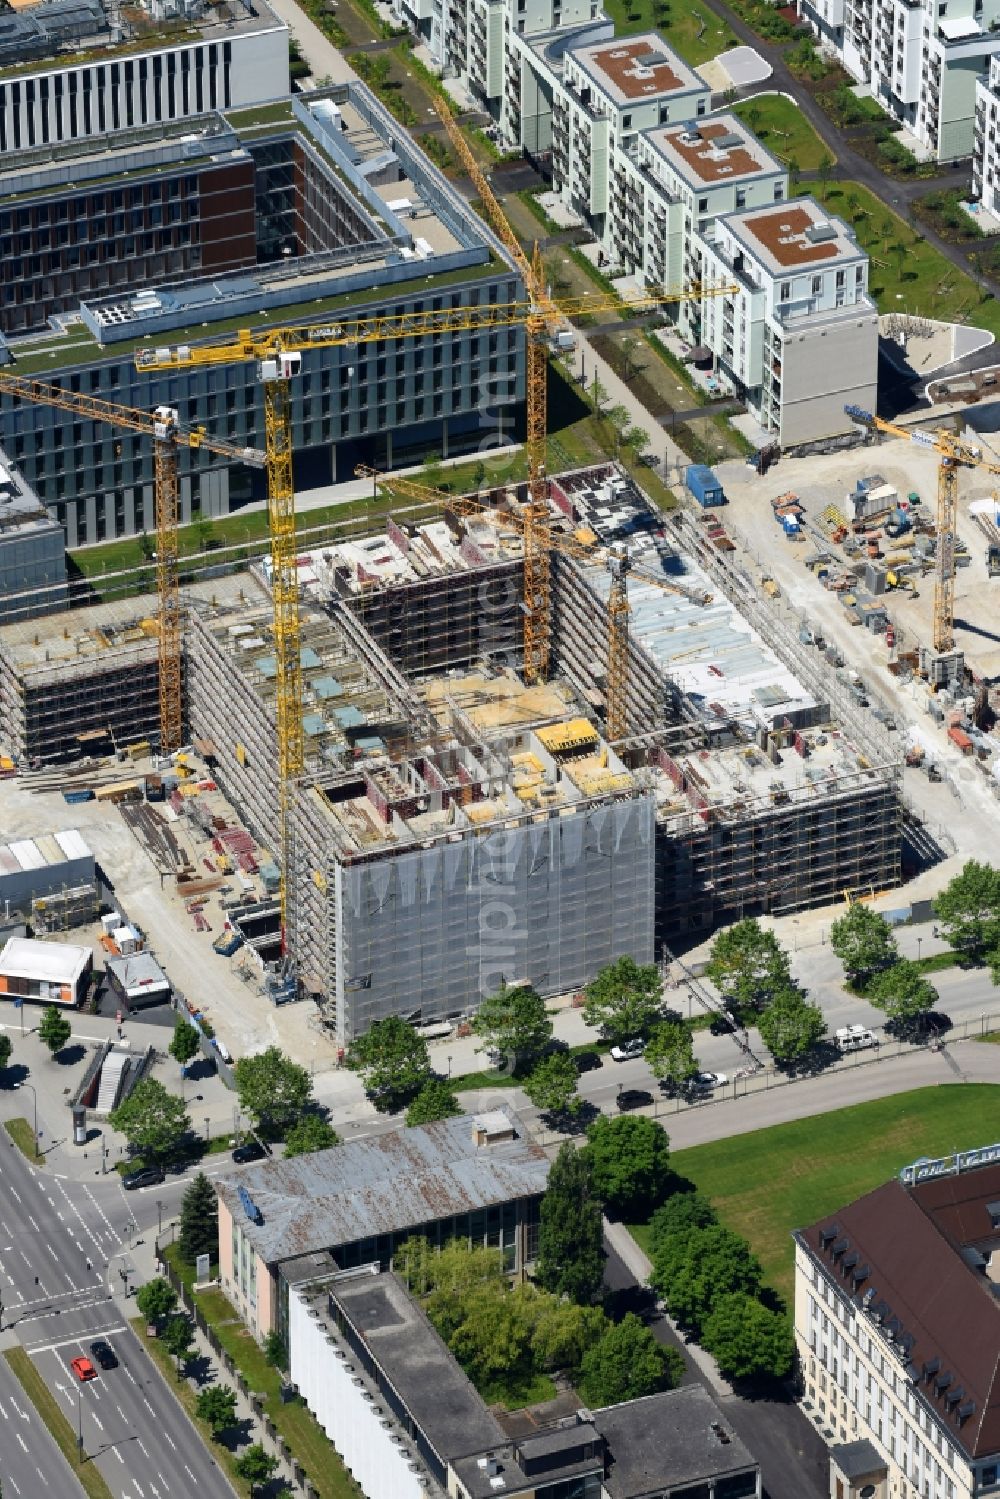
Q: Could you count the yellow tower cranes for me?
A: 5